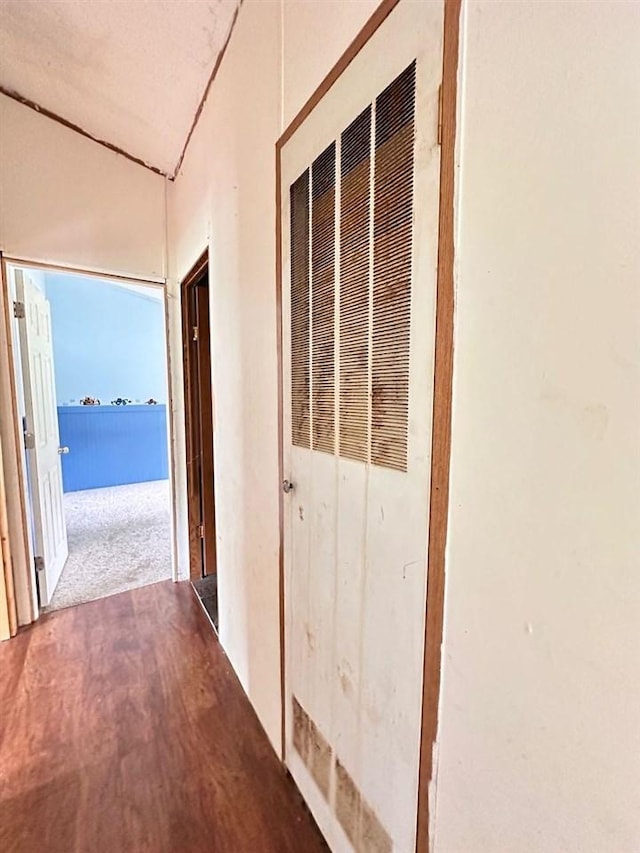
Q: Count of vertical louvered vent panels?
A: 4